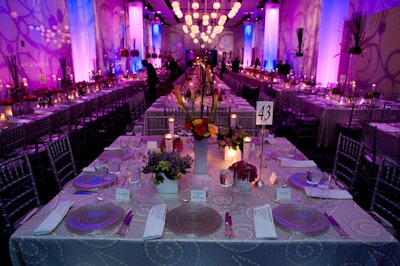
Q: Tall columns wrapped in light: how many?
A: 6